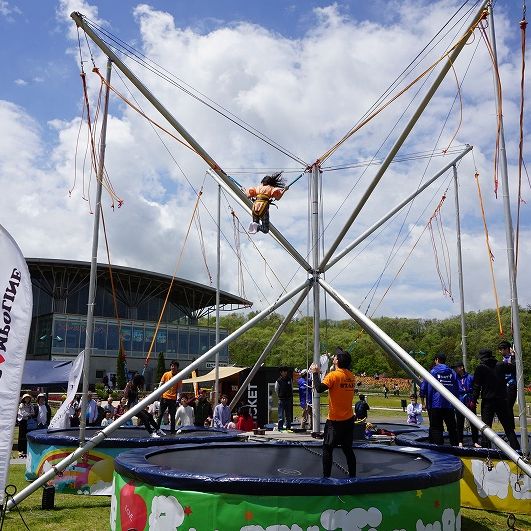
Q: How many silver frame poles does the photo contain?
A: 13